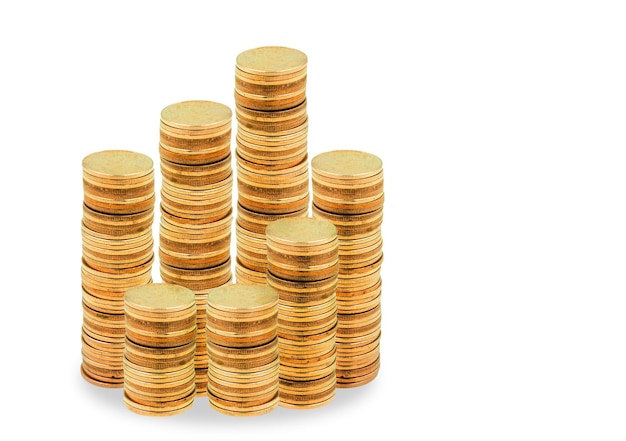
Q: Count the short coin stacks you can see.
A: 2